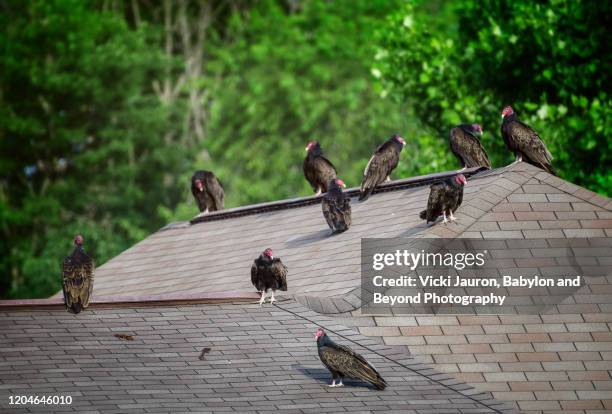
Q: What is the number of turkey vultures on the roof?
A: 10